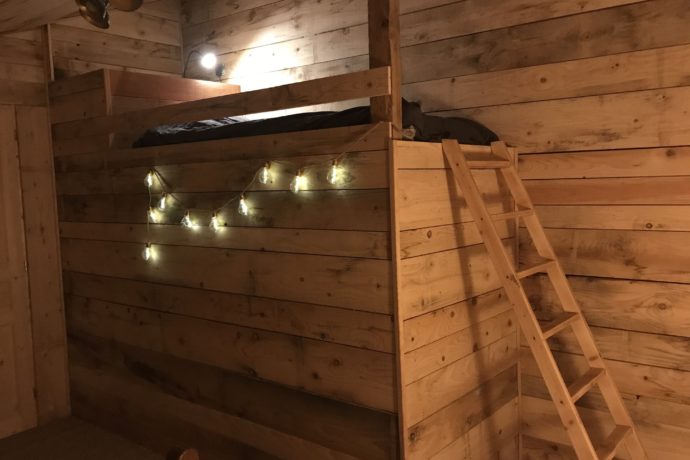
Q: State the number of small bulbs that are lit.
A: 10